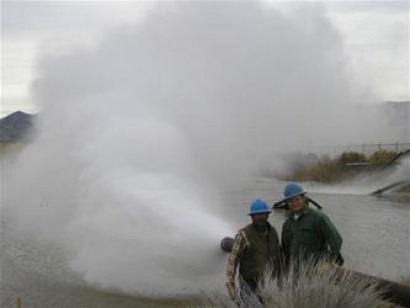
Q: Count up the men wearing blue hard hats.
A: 2